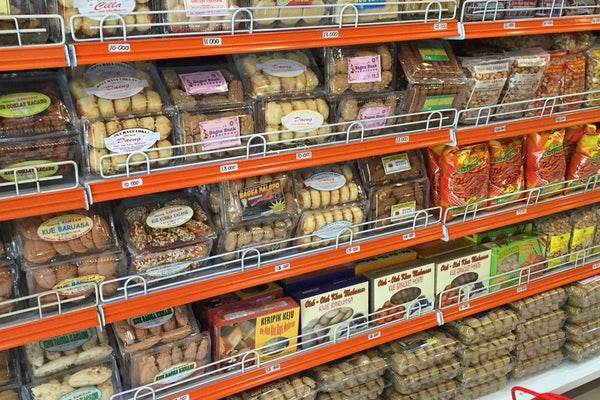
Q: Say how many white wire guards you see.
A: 11